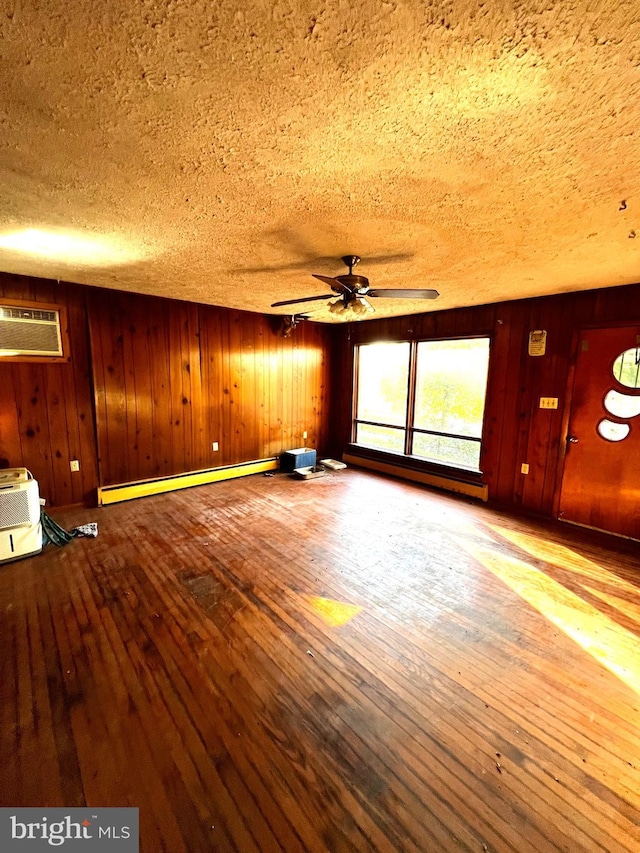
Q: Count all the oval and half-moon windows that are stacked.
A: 3